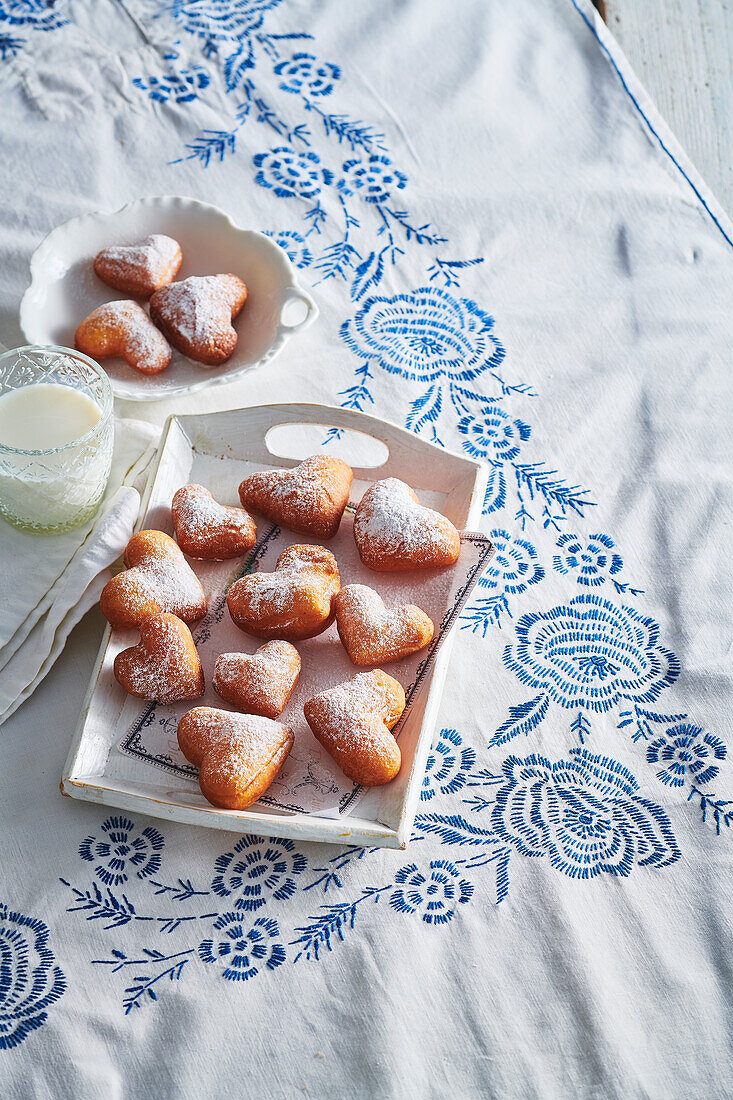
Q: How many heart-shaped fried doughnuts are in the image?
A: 13